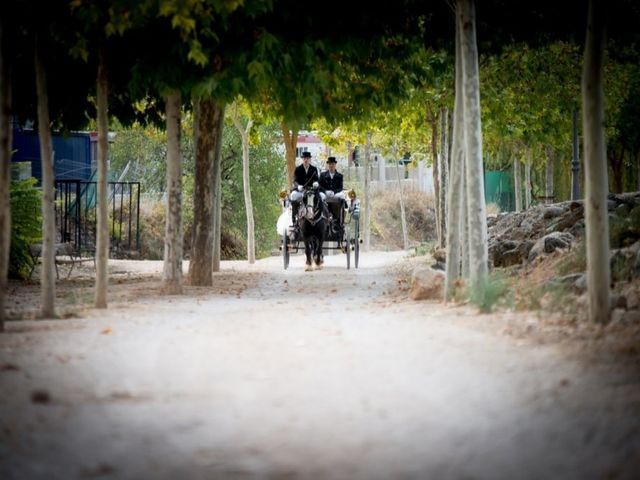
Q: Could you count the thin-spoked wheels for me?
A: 3